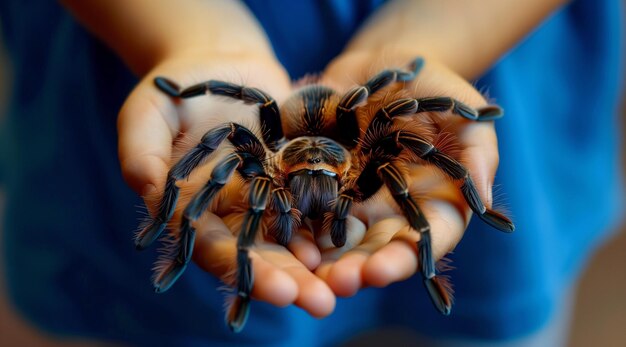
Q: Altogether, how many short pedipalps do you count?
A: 2